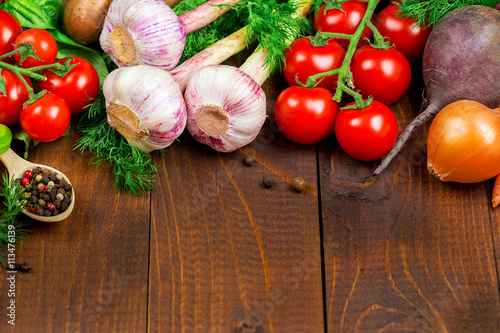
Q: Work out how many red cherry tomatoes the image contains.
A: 11